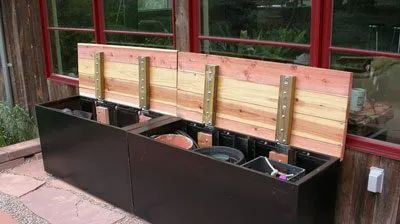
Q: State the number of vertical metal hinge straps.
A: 4